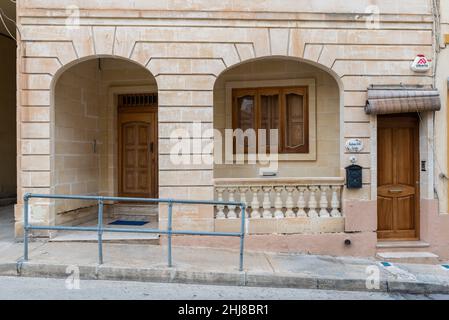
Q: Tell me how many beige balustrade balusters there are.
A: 11